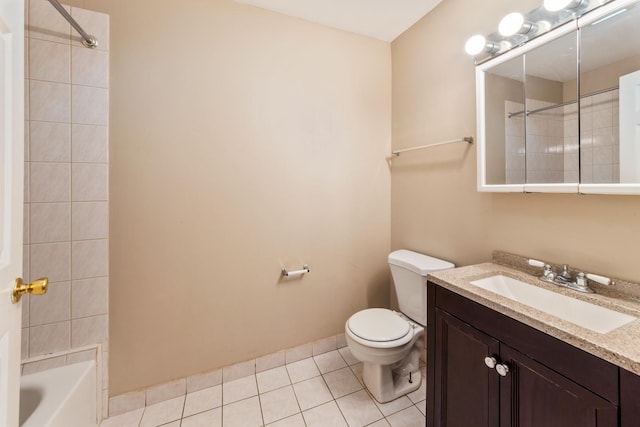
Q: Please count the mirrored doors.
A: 3